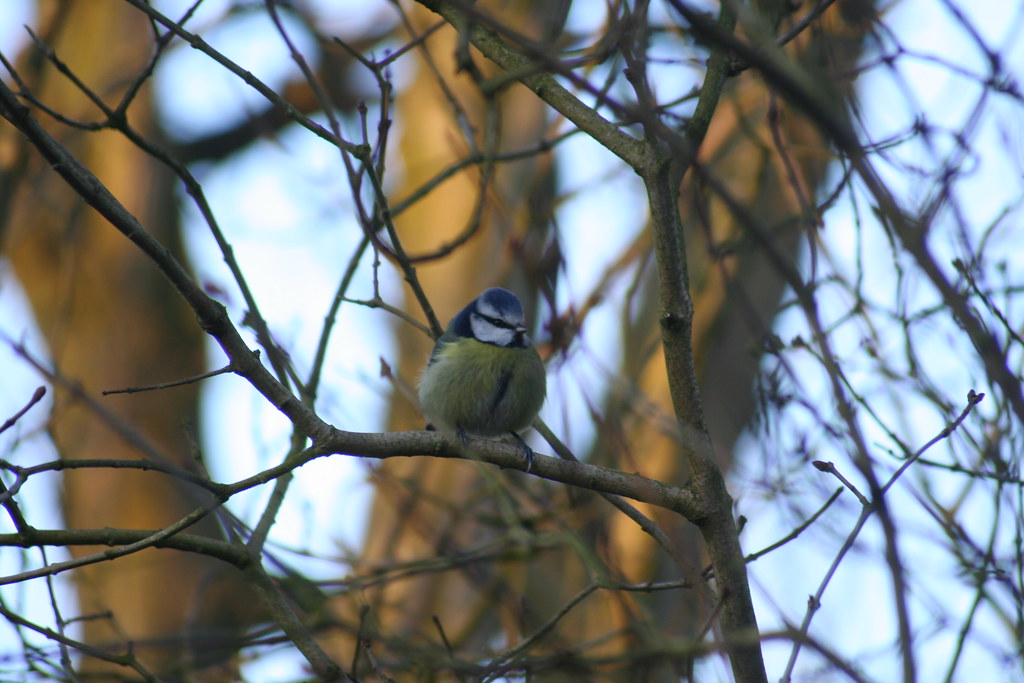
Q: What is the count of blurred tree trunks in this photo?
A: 3